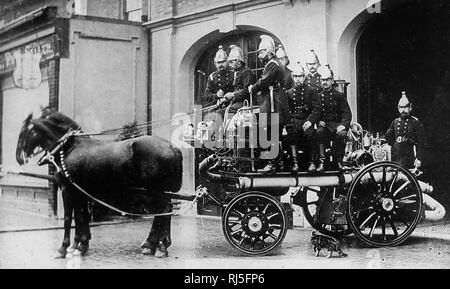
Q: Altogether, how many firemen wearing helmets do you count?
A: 8